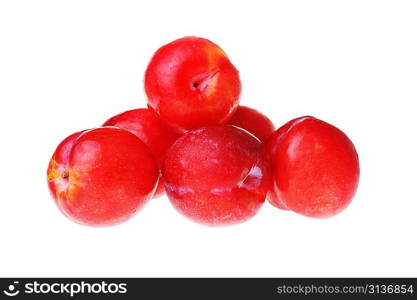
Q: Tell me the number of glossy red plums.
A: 6